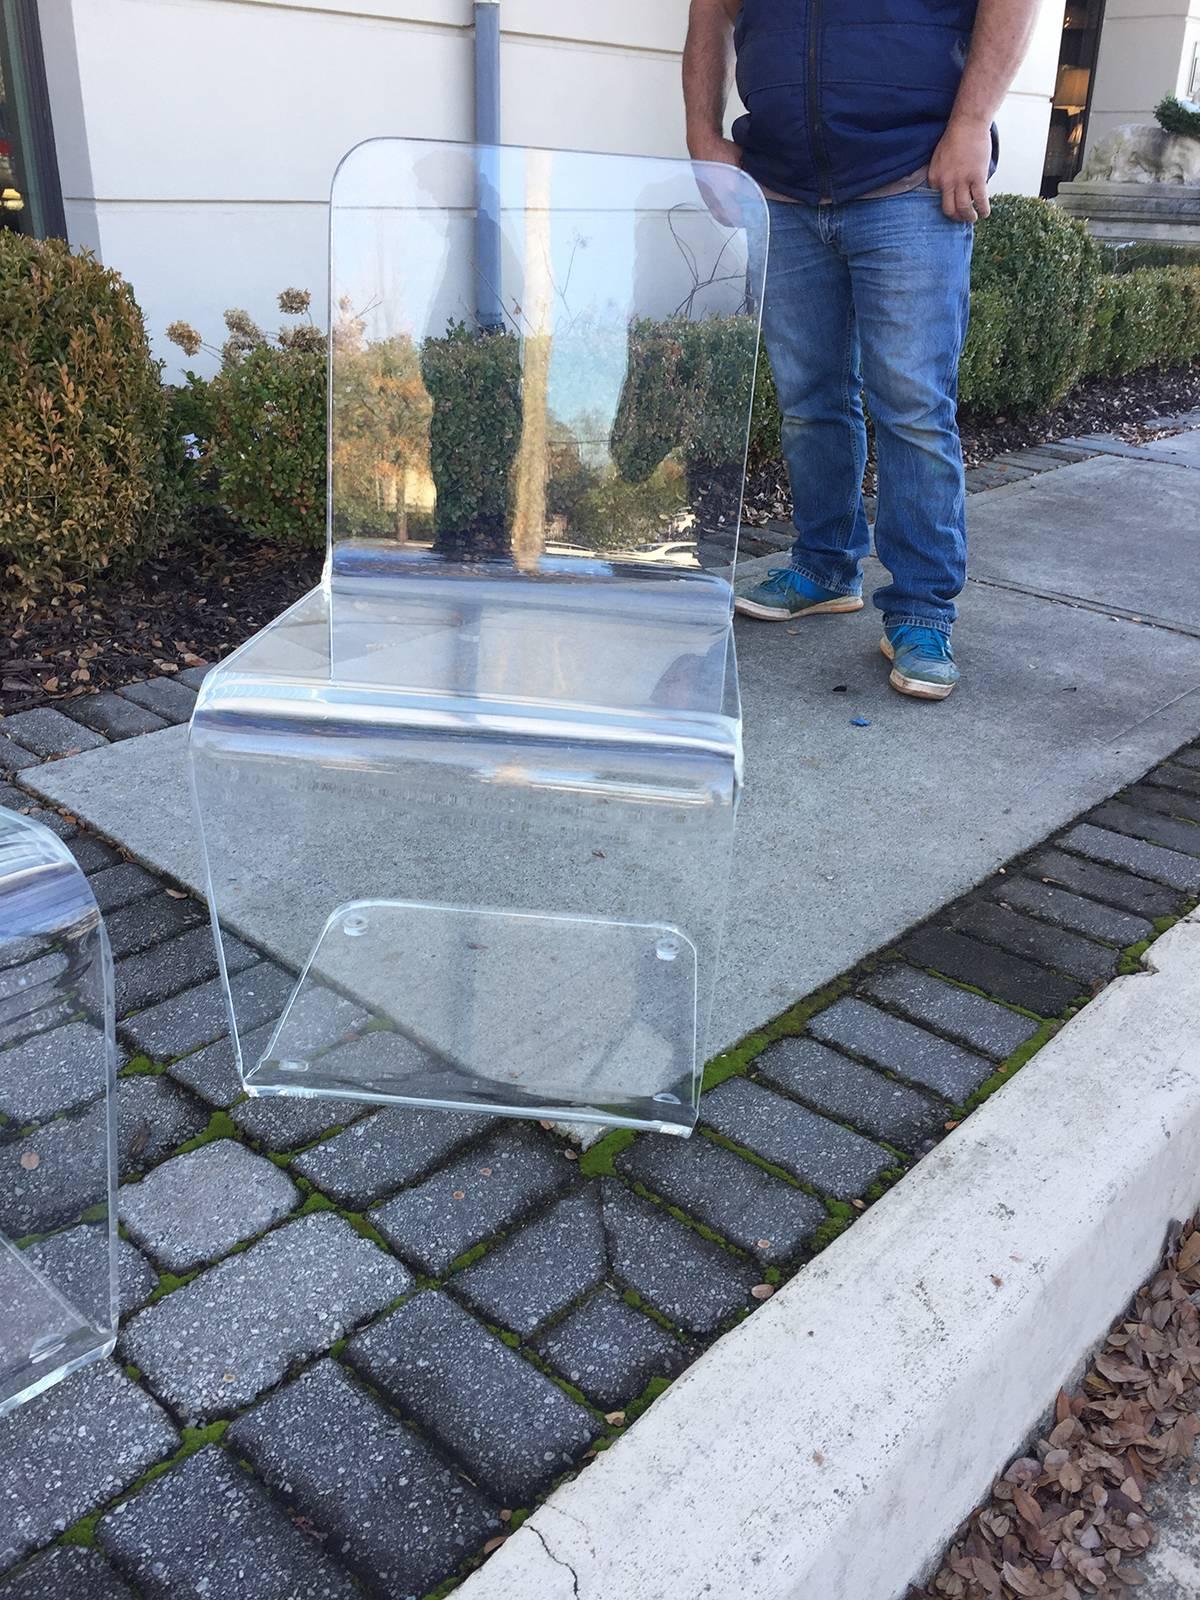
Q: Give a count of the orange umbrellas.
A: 0